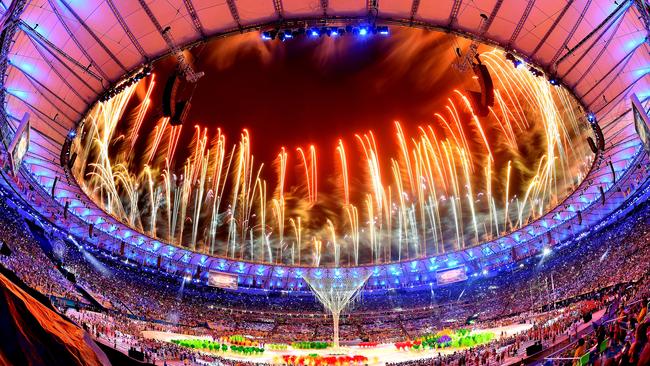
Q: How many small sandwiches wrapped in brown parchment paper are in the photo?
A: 0